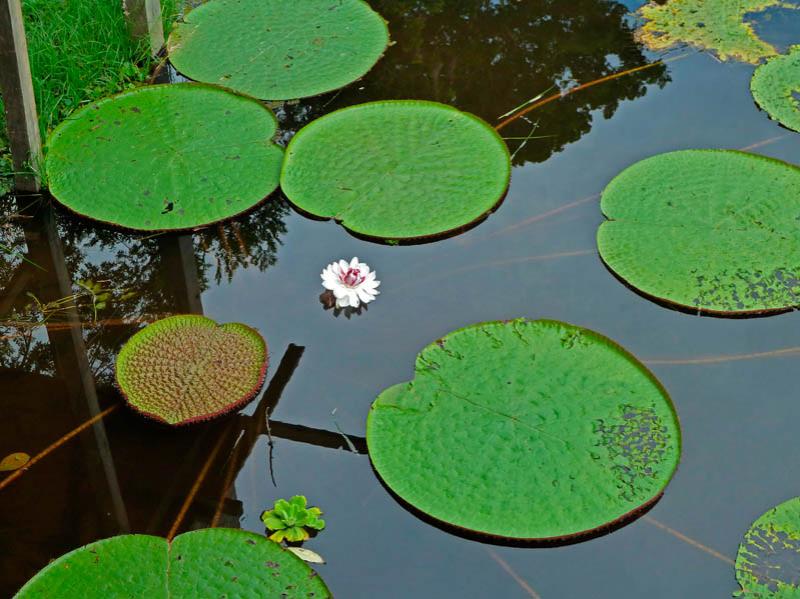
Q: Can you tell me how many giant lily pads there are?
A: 10